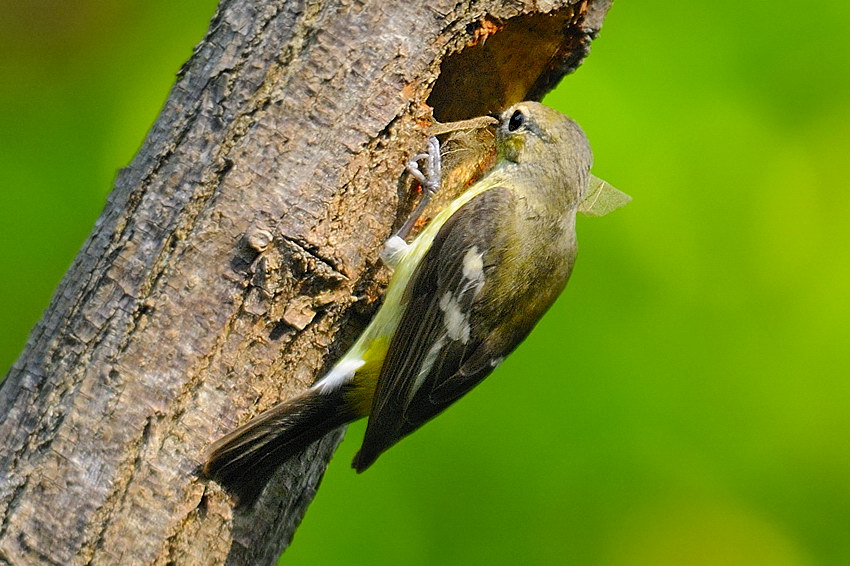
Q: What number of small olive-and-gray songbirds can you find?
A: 1